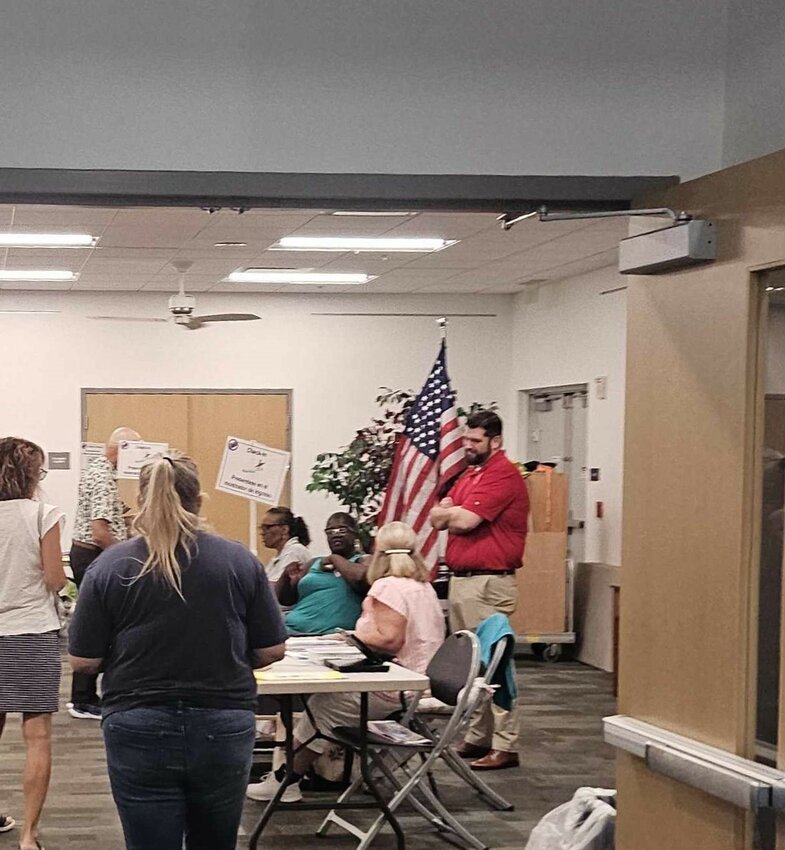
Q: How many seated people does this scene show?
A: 3